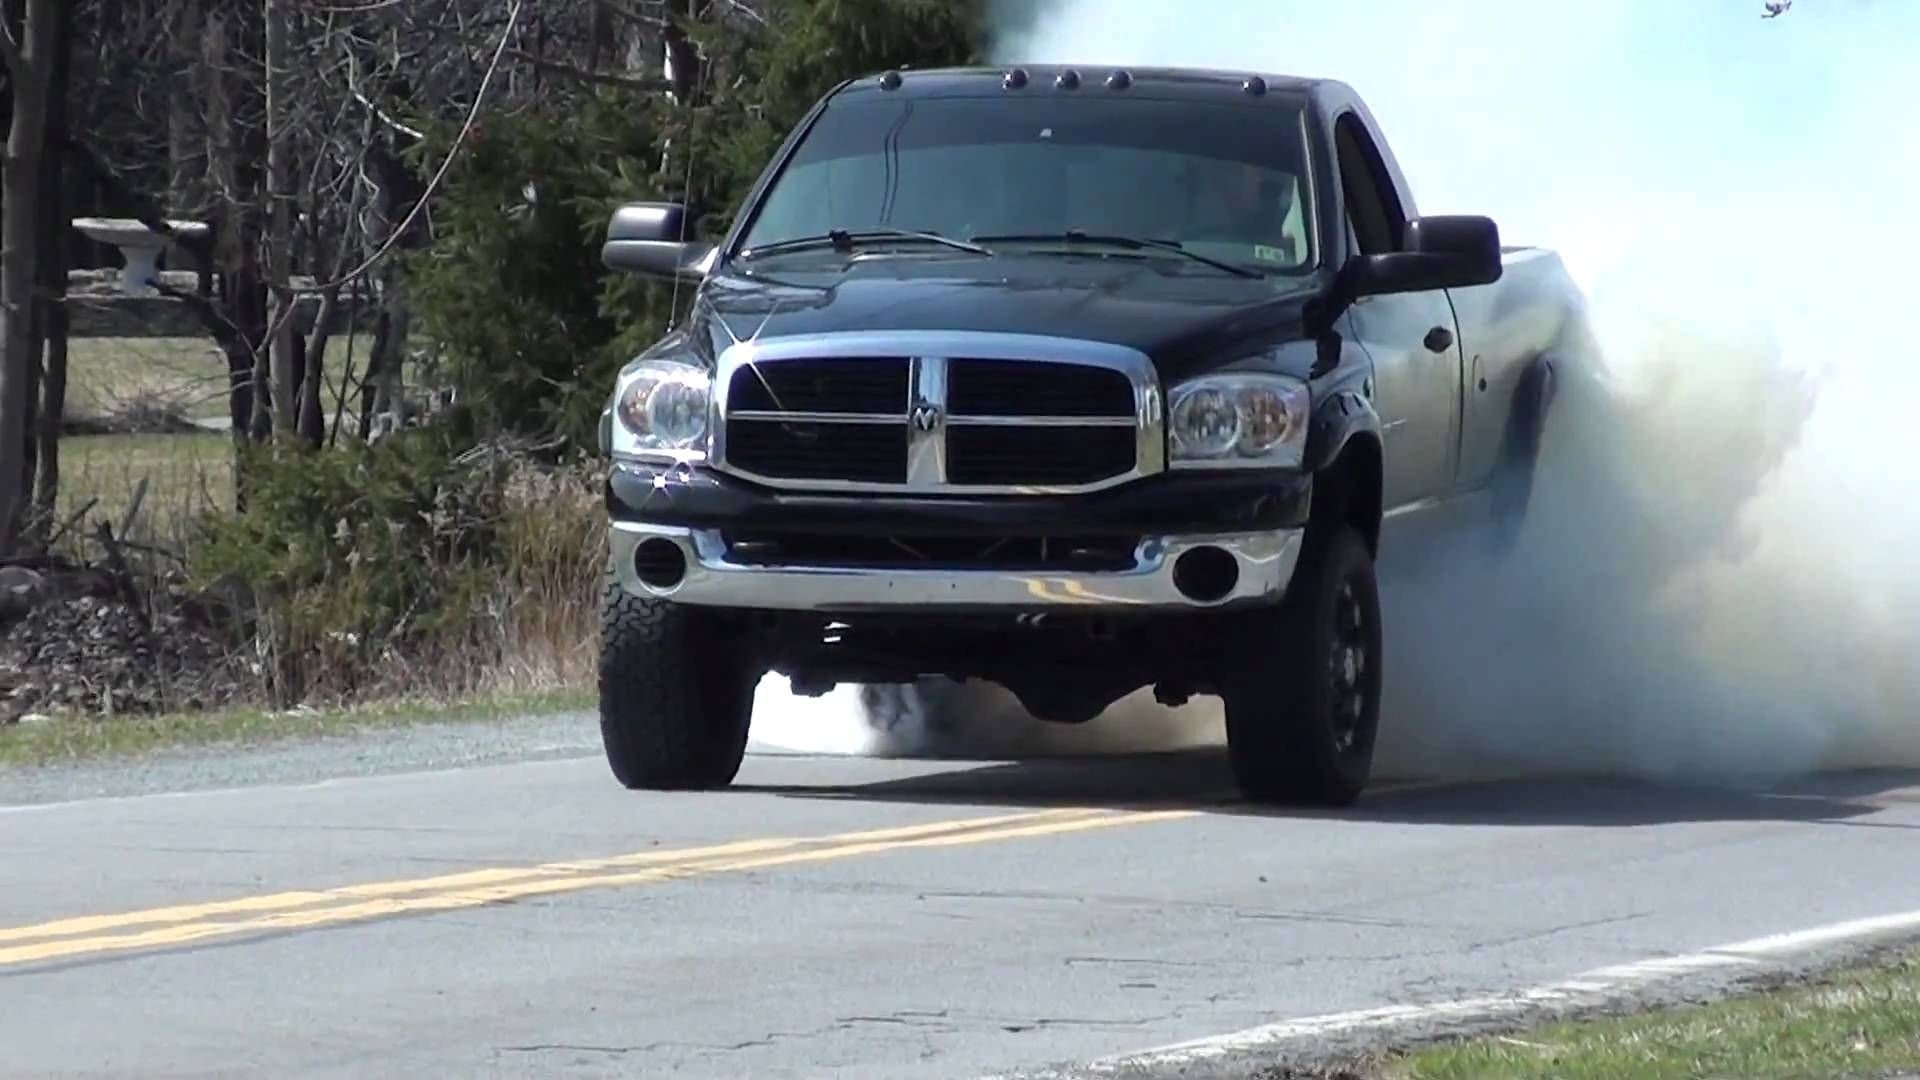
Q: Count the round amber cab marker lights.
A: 5